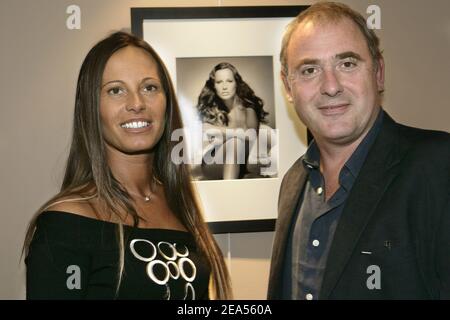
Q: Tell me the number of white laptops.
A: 0